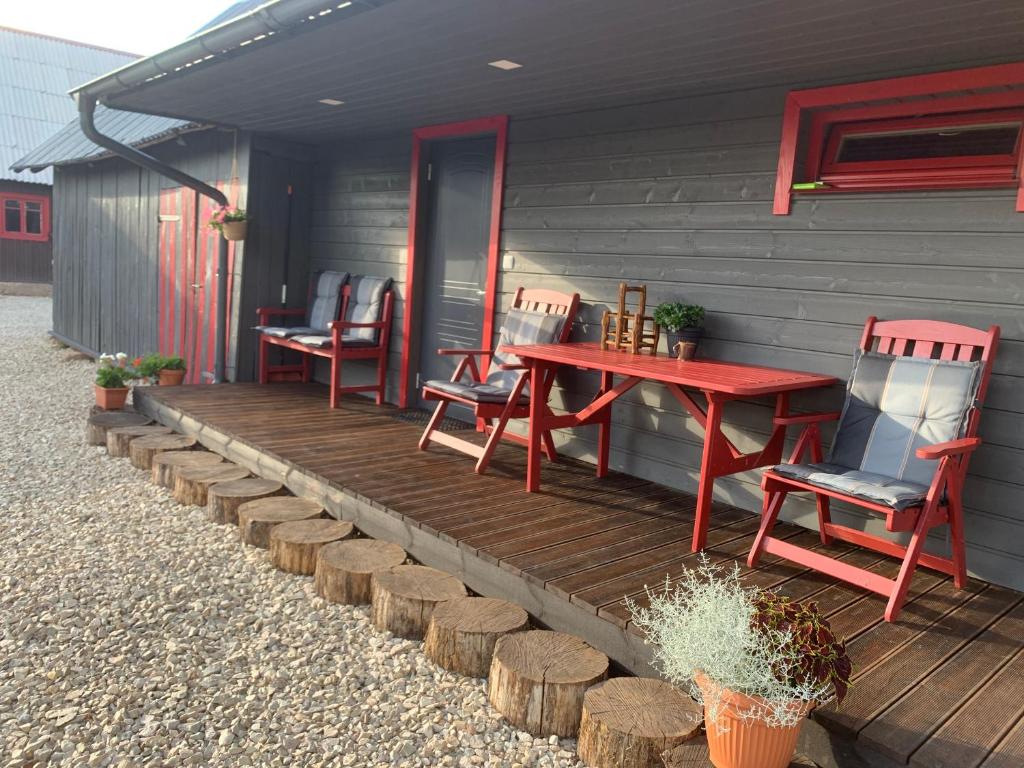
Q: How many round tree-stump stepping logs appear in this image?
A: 15